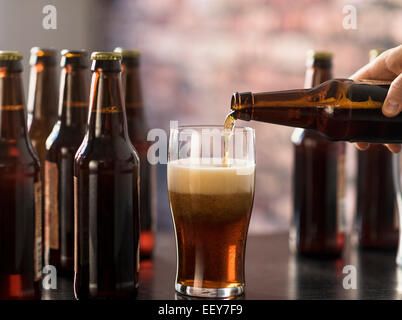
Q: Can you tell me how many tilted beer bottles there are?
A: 1